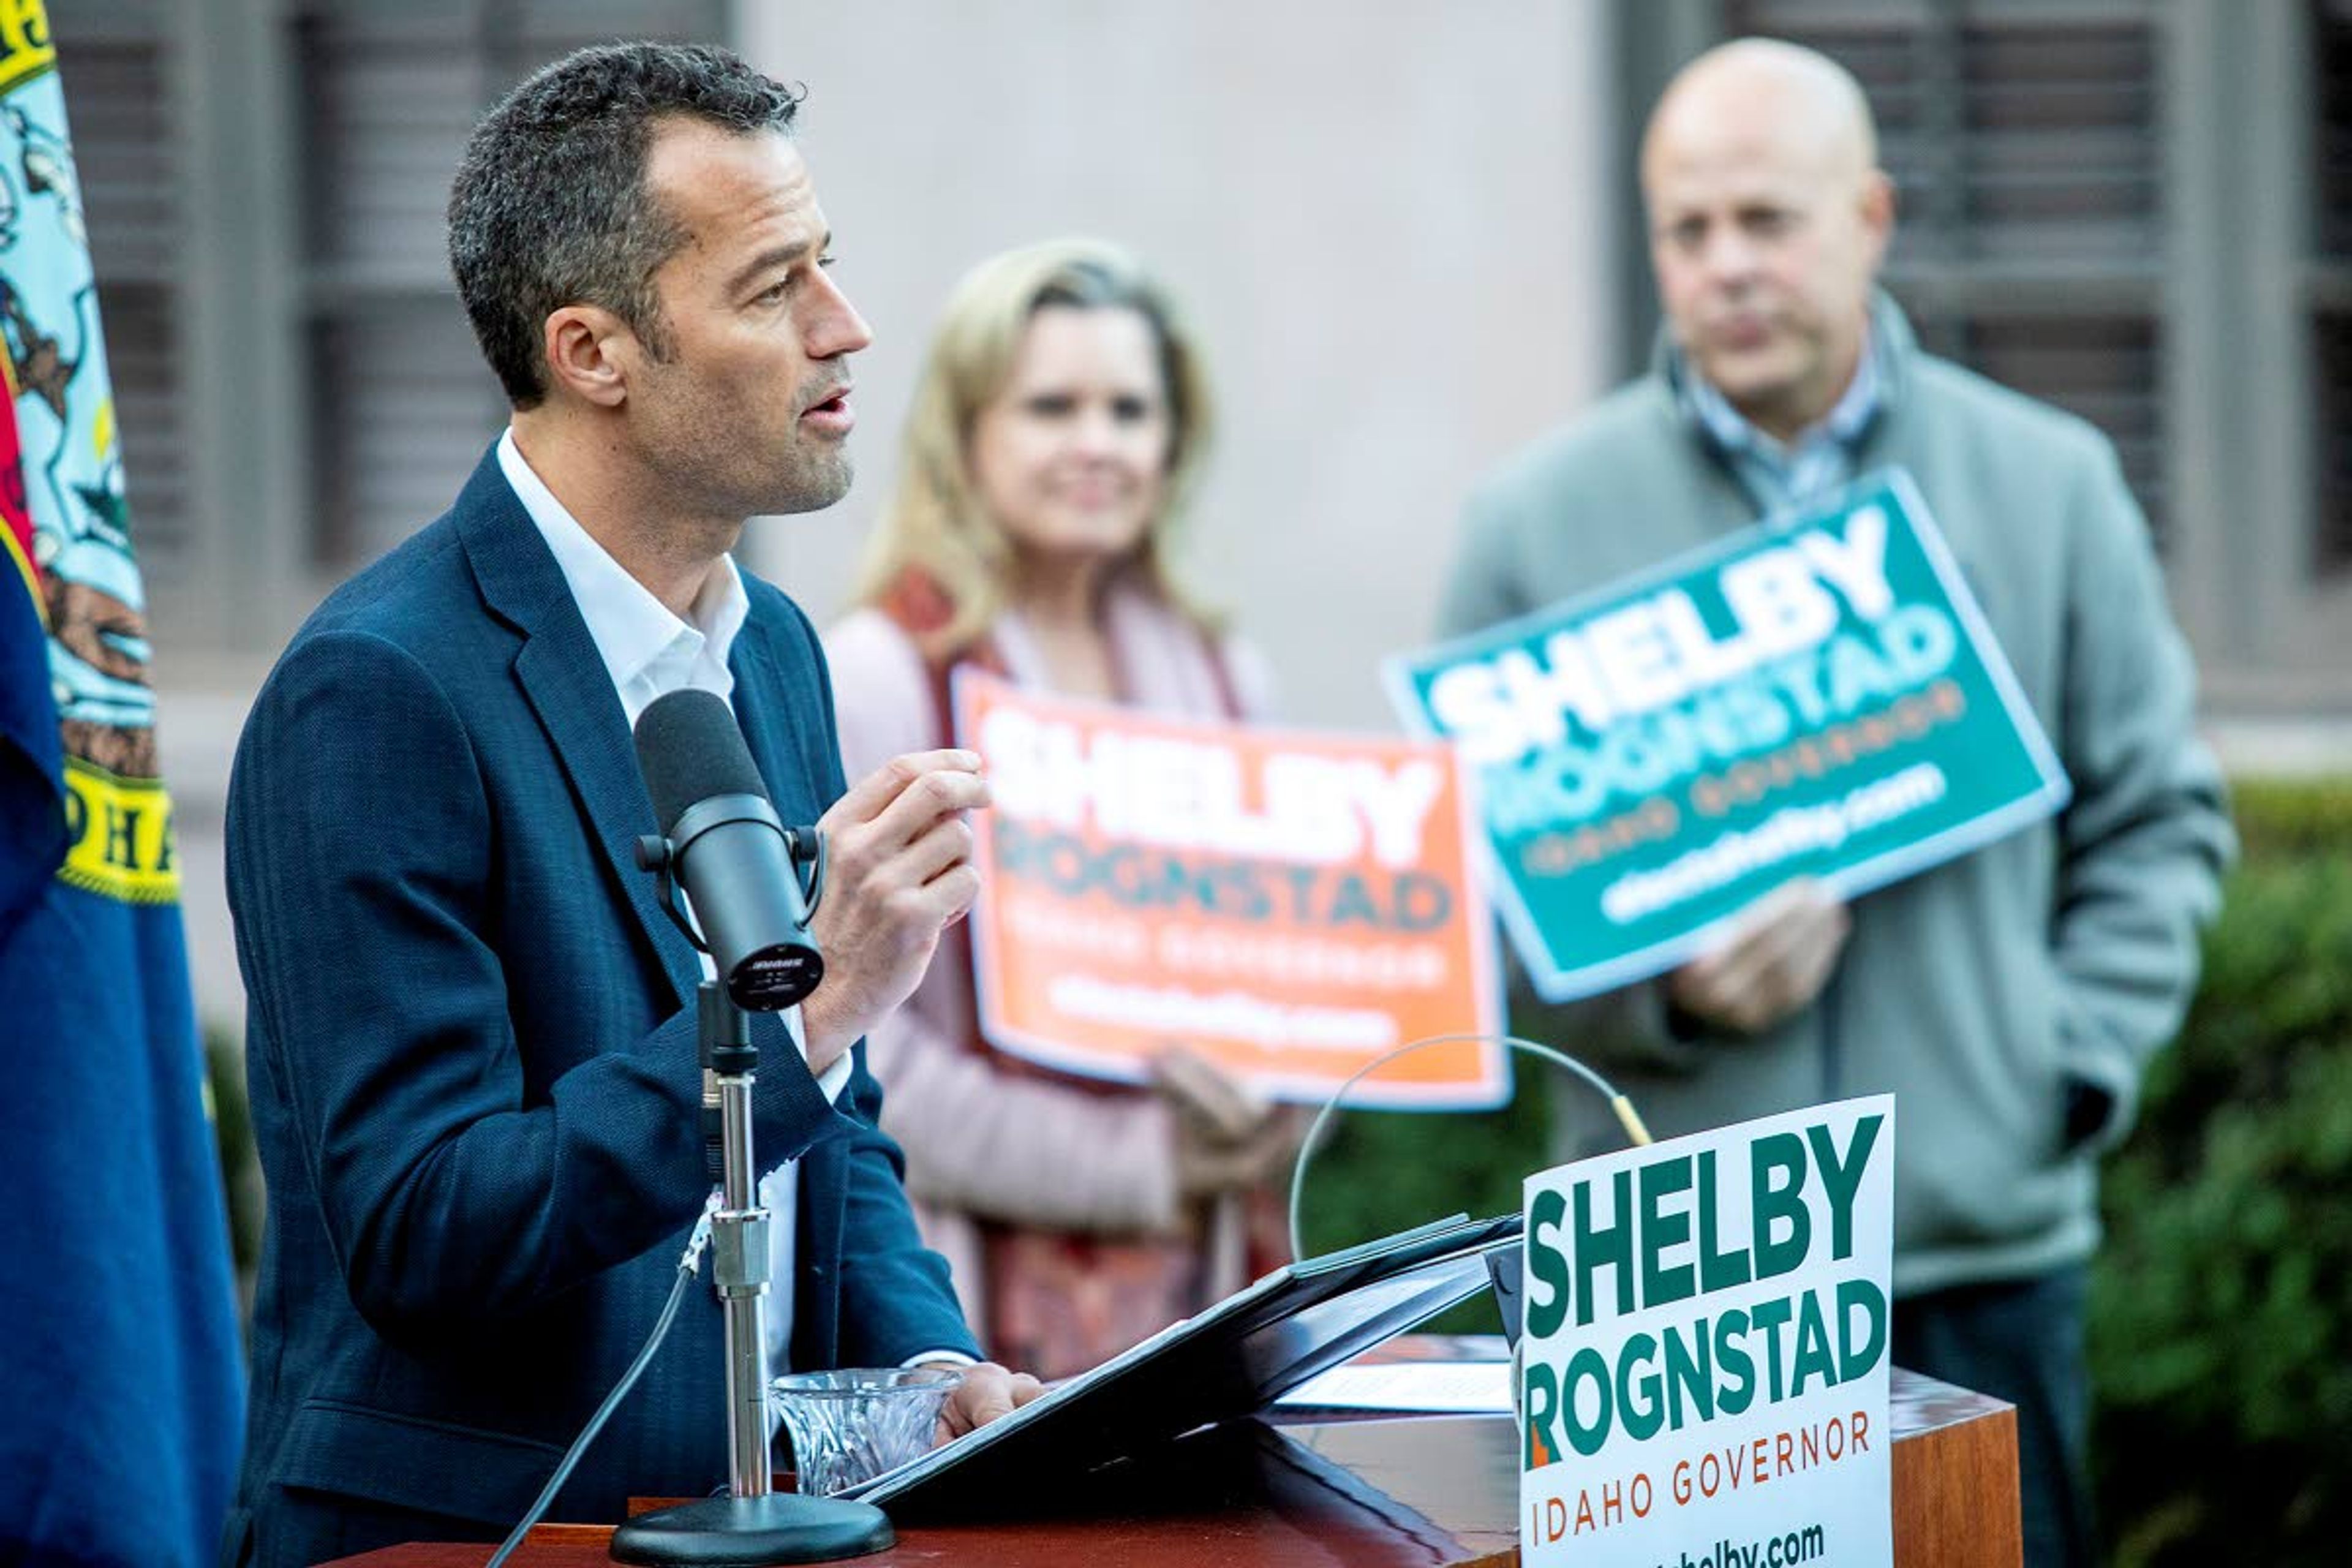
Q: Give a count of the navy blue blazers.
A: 1